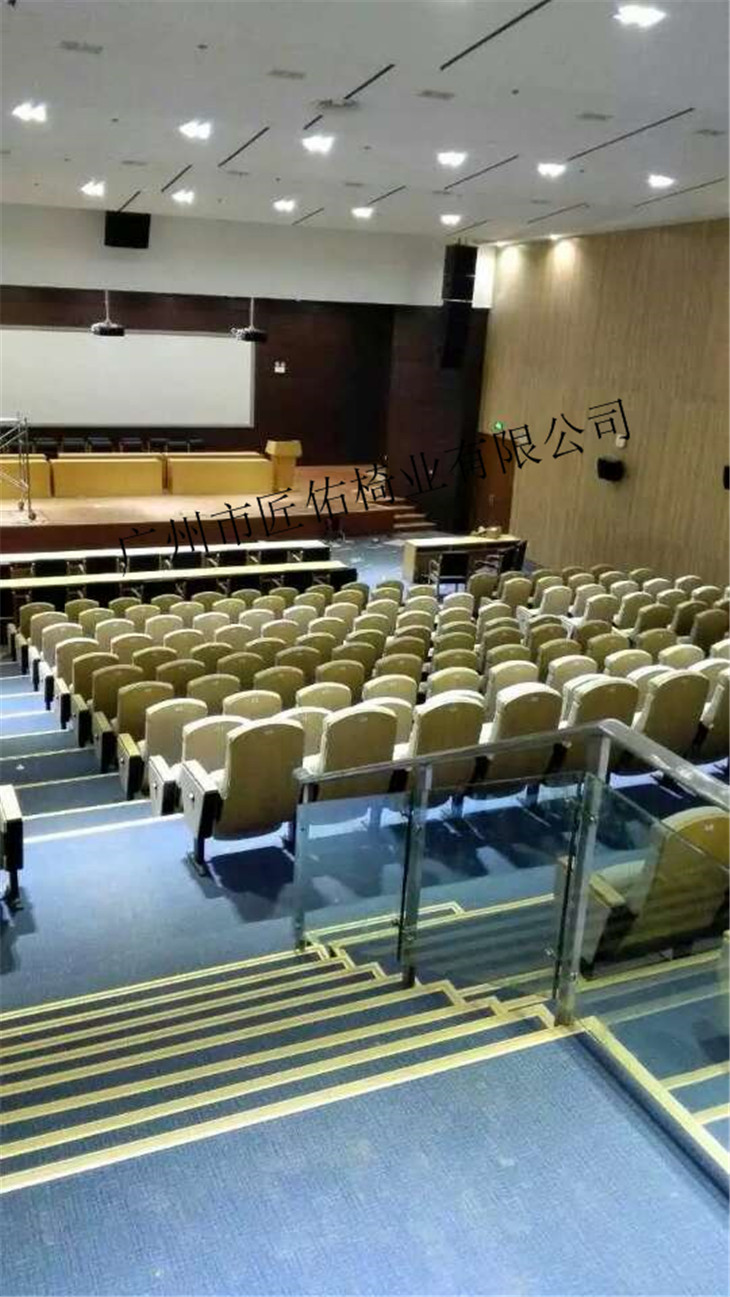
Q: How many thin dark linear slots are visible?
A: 13